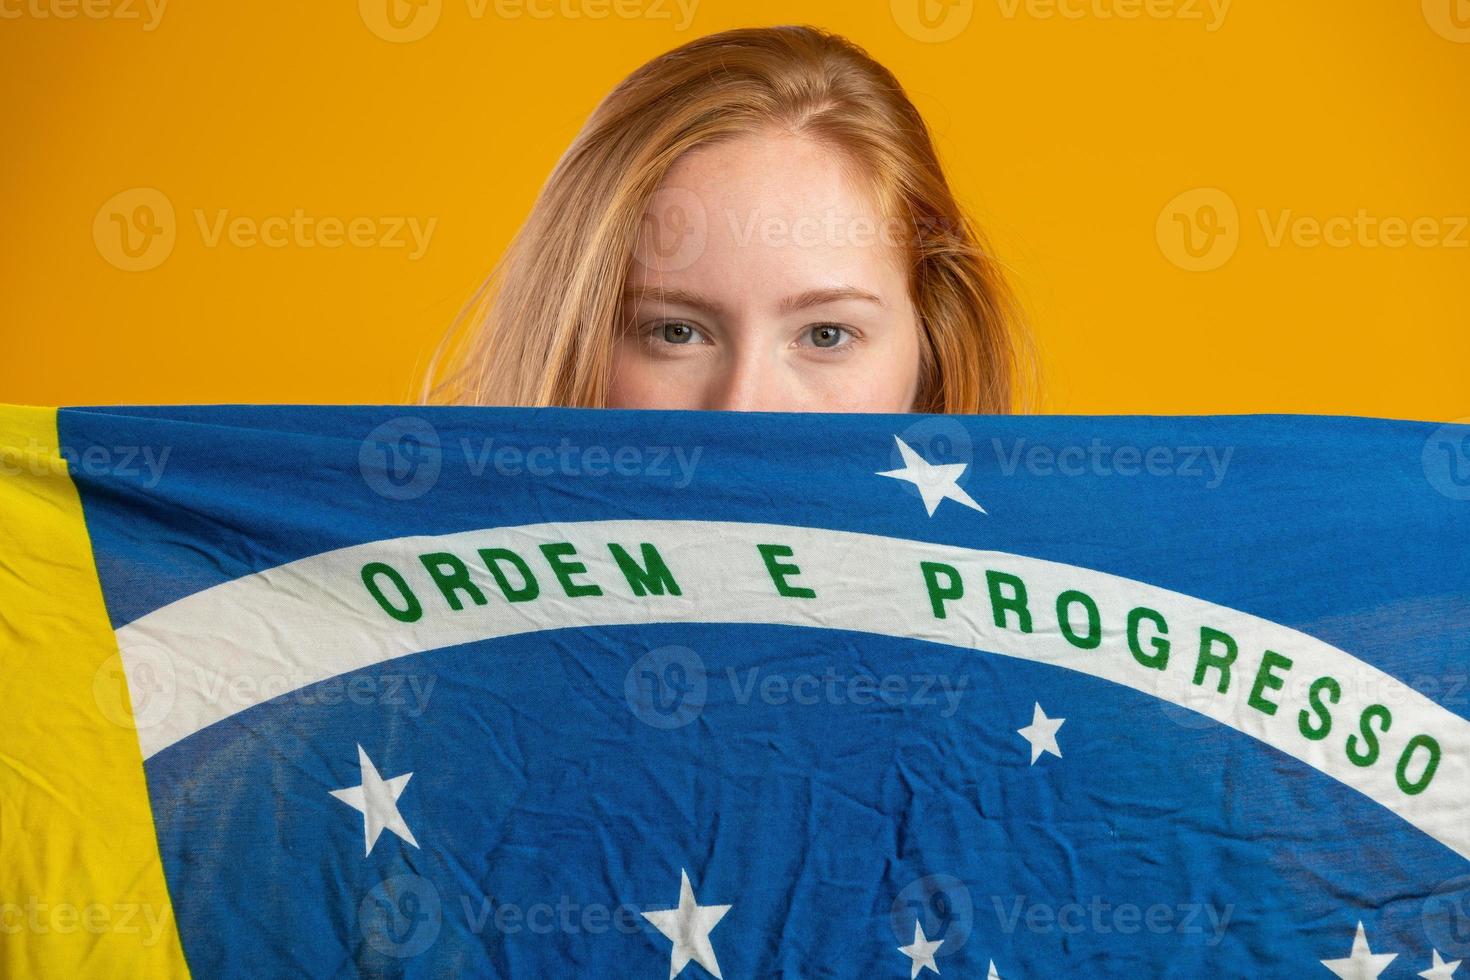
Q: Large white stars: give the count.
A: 4